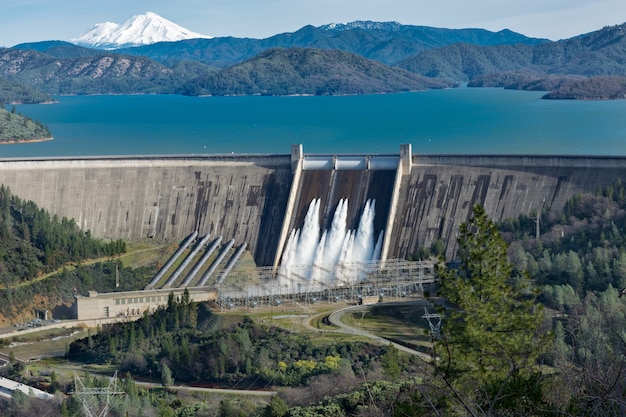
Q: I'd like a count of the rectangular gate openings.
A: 3